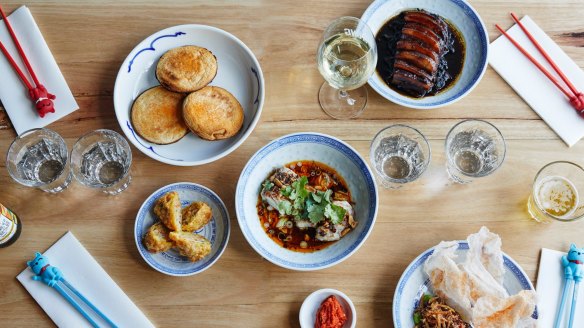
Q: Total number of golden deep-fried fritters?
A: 4